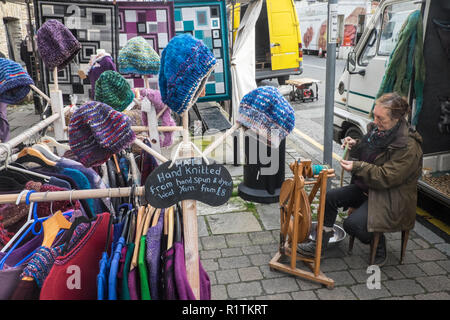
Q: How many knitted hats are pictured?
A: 7